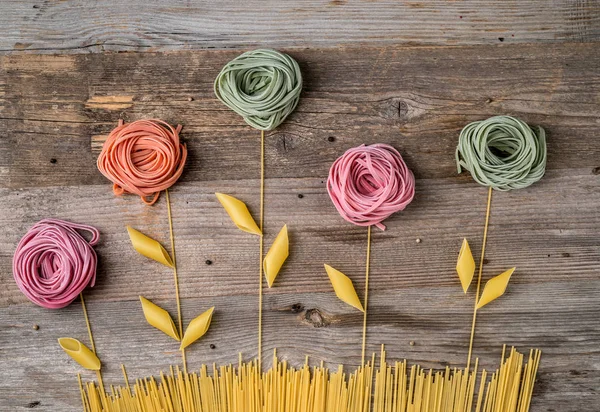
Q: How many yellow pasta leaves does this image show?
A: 9